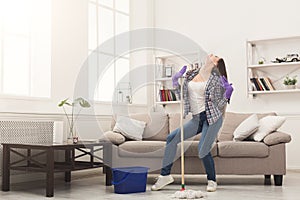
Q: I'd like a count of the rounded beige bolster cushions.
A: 2